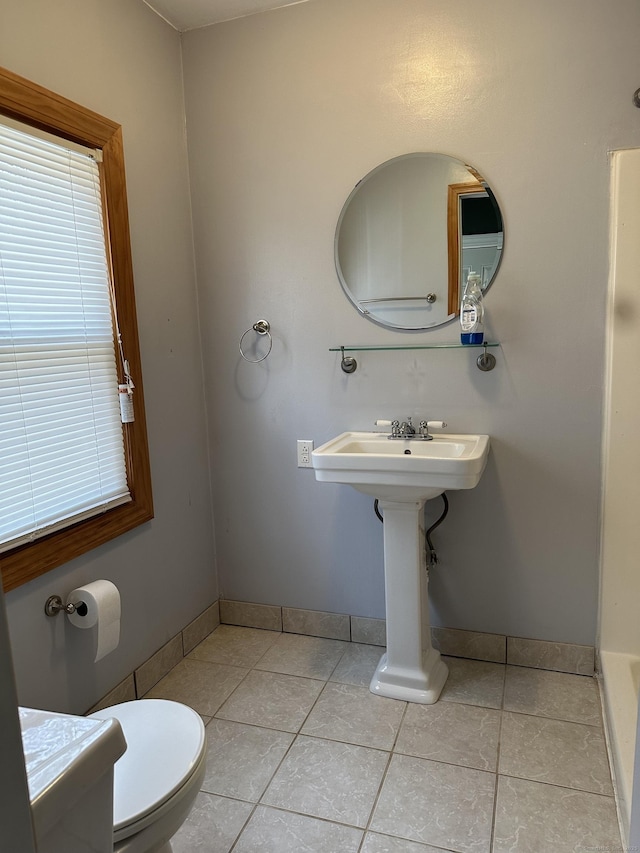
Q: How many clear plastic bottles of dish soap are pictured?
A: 1